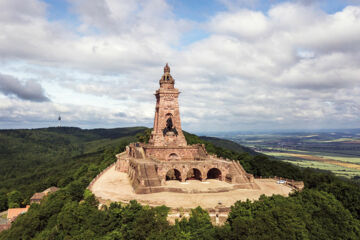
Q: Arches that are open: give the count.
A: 3